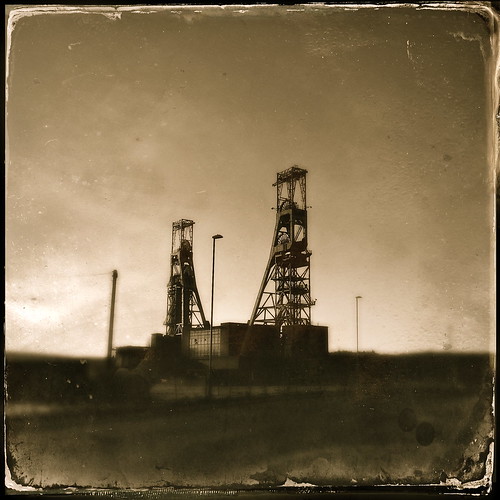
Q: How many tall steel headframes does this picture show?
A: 2